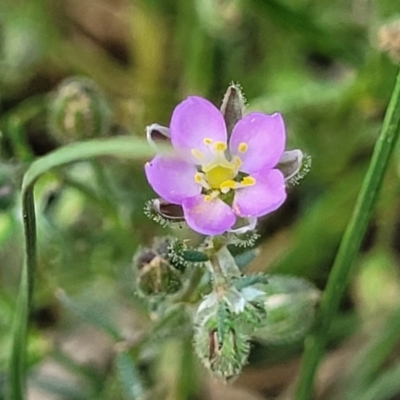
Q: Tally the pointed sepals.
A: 5